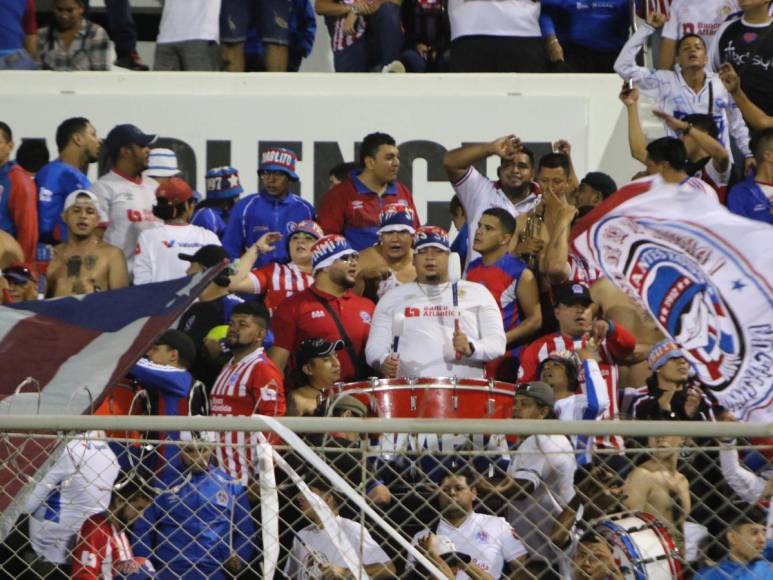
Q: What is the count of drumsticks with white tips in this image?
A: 2